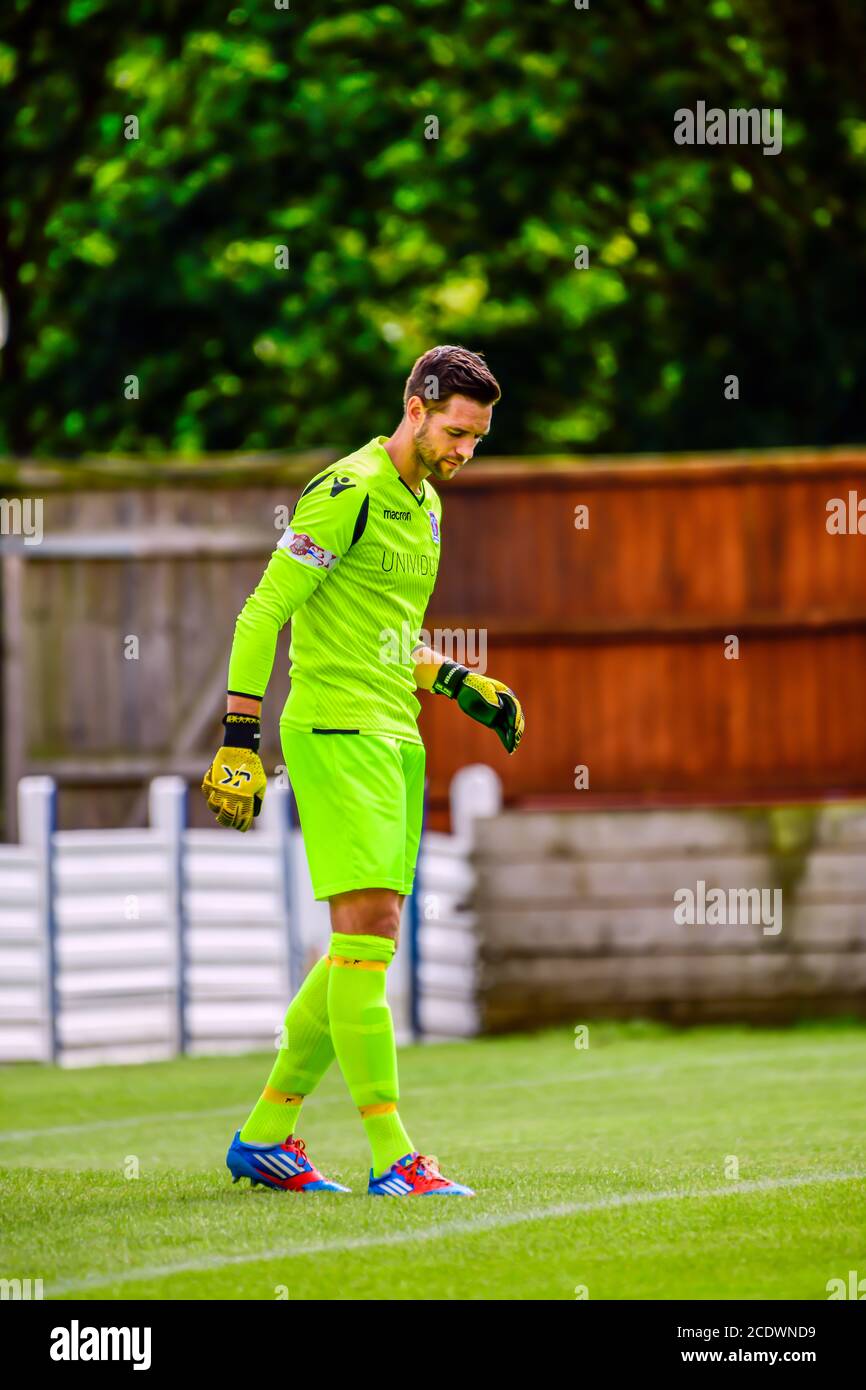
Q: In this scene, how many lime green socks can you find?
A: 2